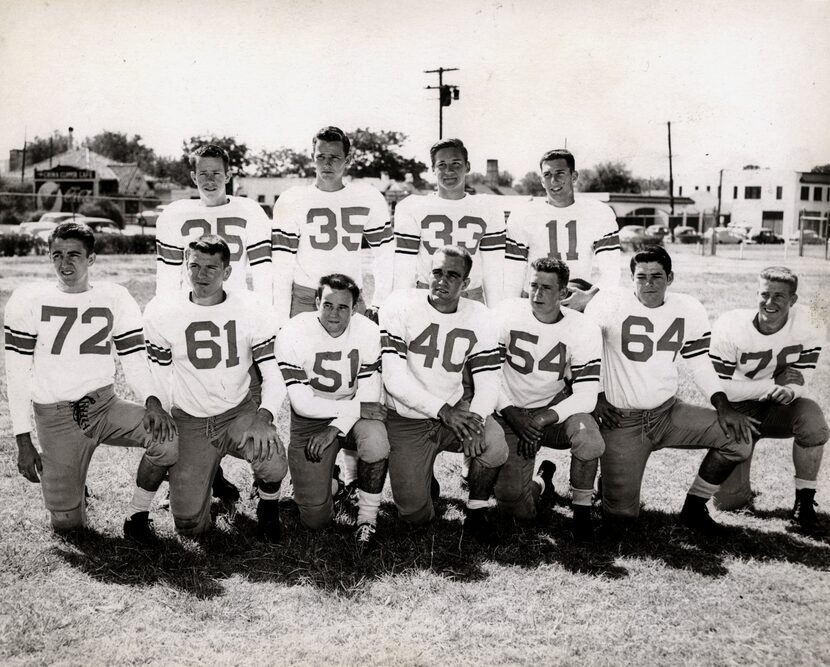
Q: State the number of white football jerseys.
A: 11